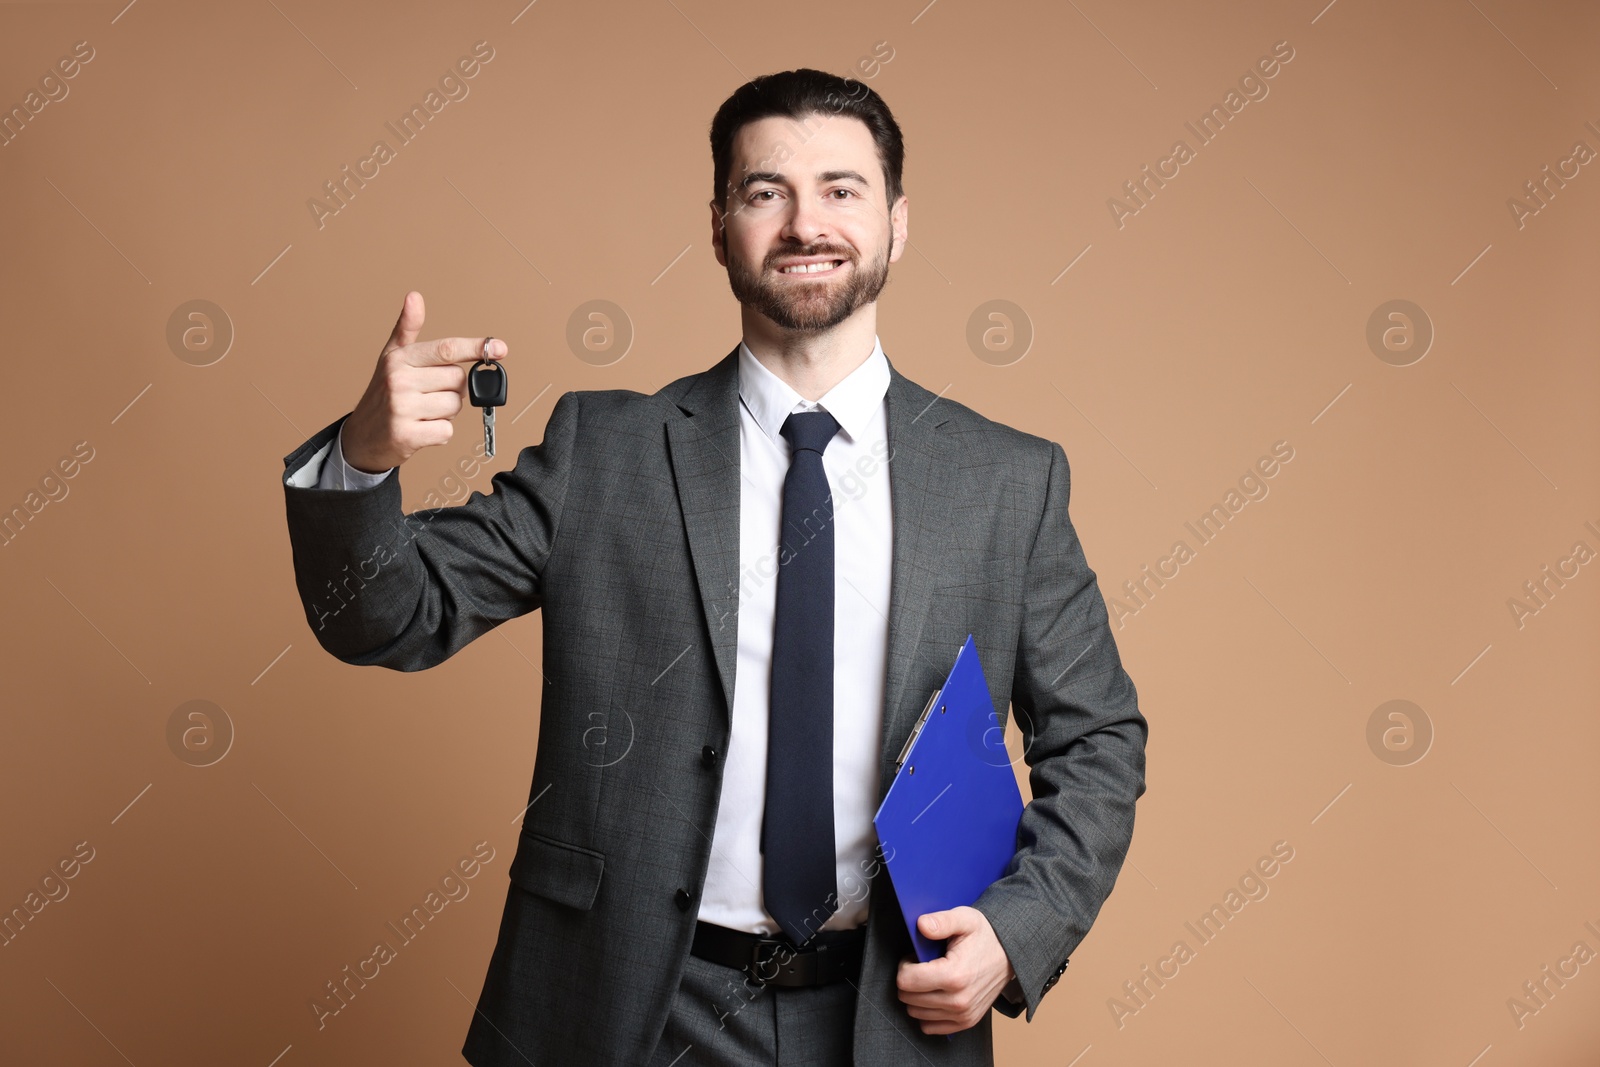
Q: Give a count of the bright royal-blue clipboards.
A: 1